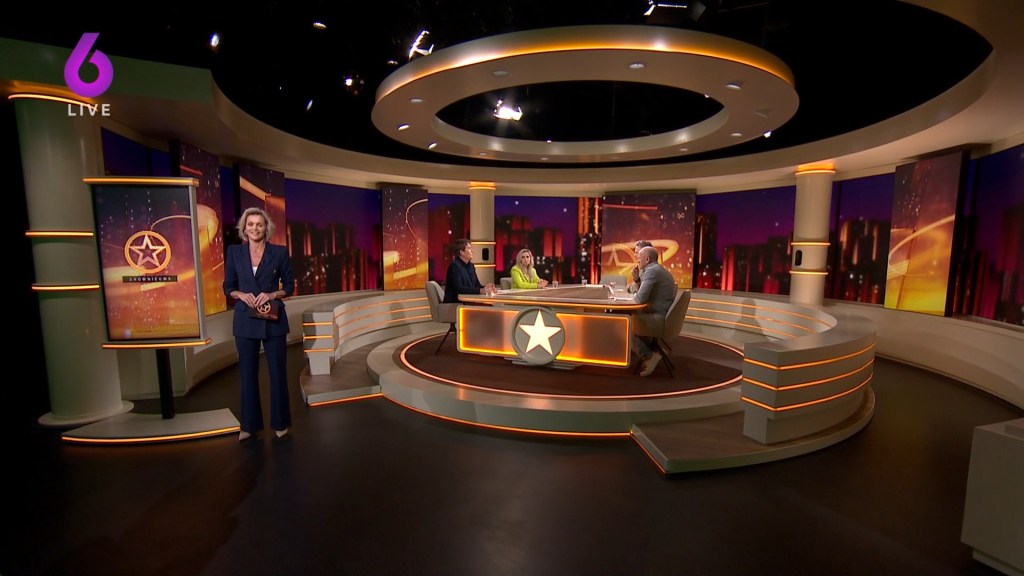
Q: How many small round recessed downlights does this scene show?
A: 12